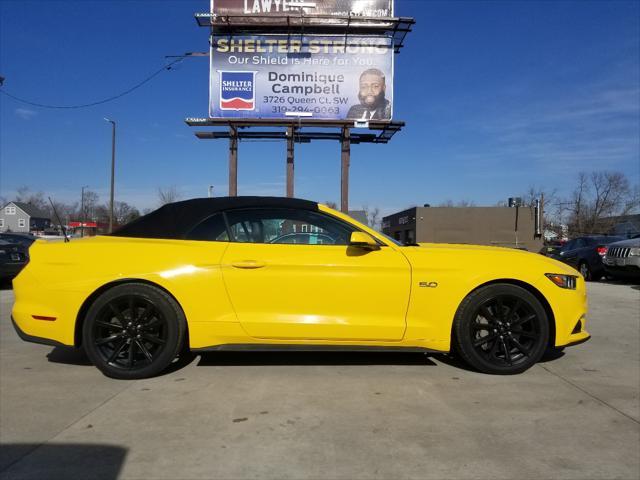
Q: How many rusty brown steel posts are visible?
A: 3